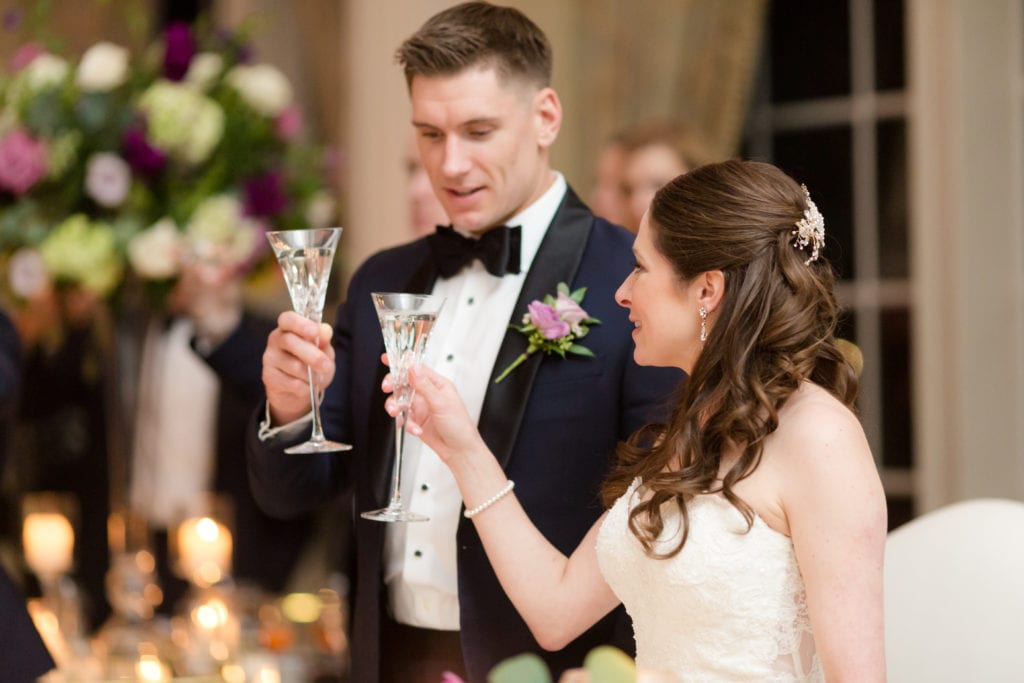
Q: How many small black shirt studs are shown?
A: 4